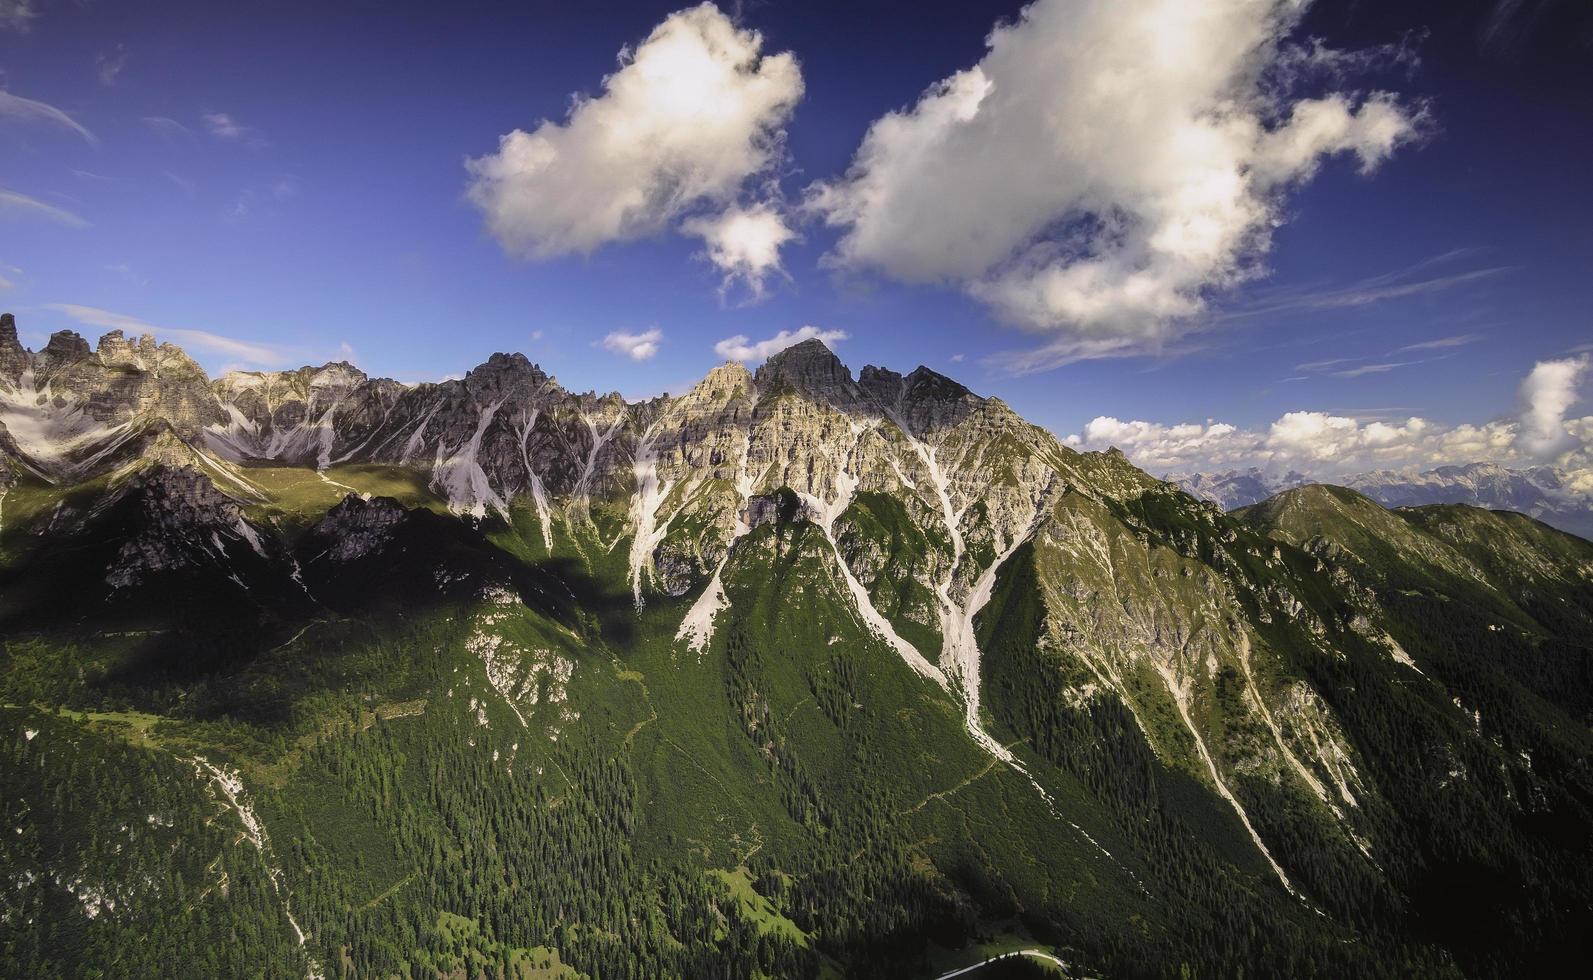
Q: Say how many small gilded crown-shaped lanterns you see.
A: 0